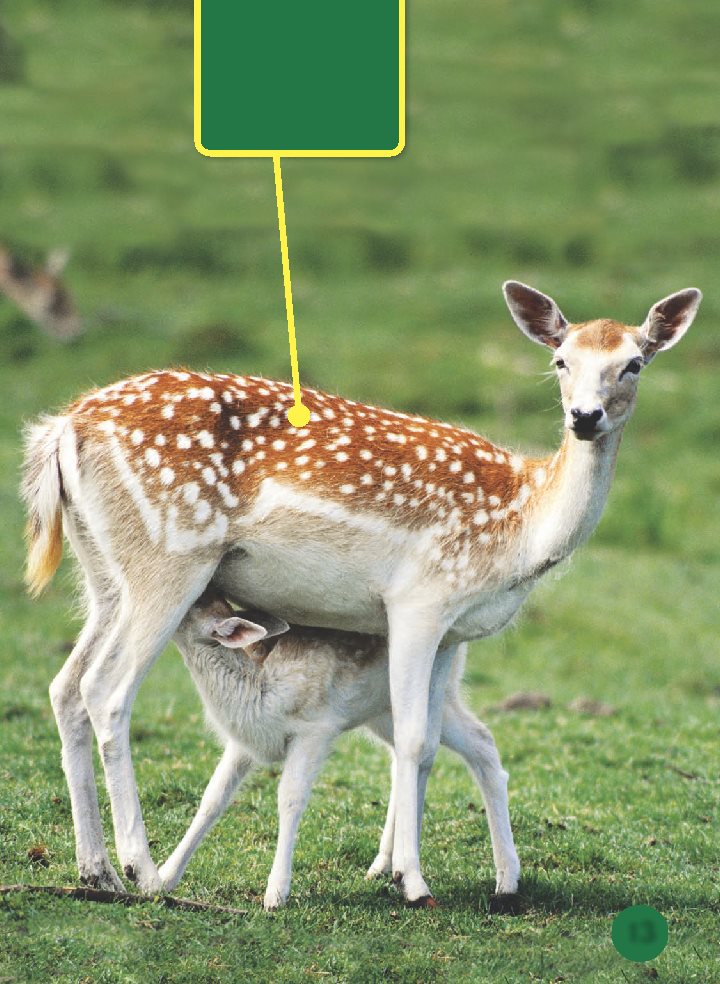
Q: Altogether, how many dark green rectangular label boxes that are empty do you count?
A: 1